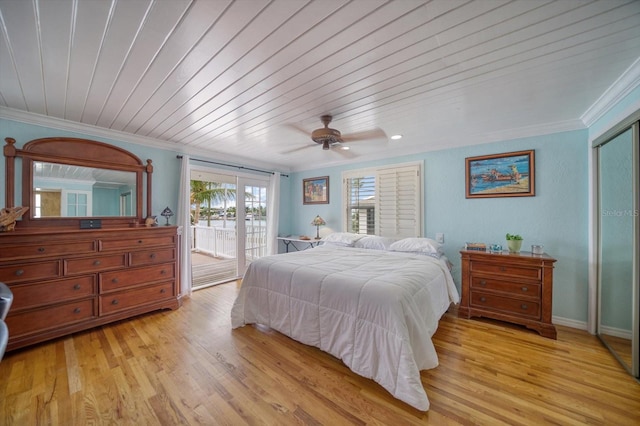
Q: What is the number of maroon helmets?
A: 0